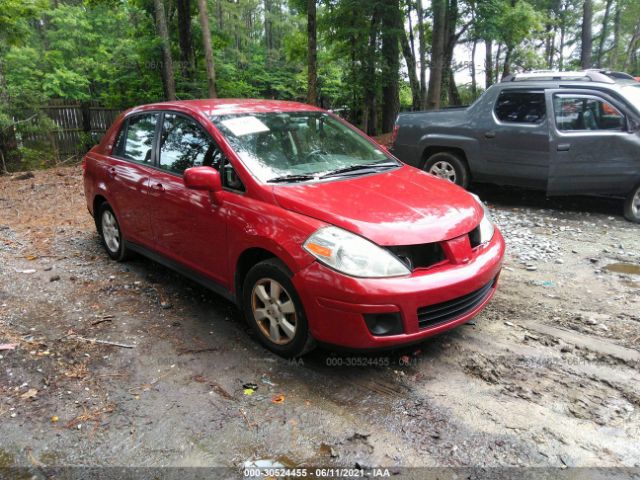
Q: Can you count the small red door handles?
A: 2